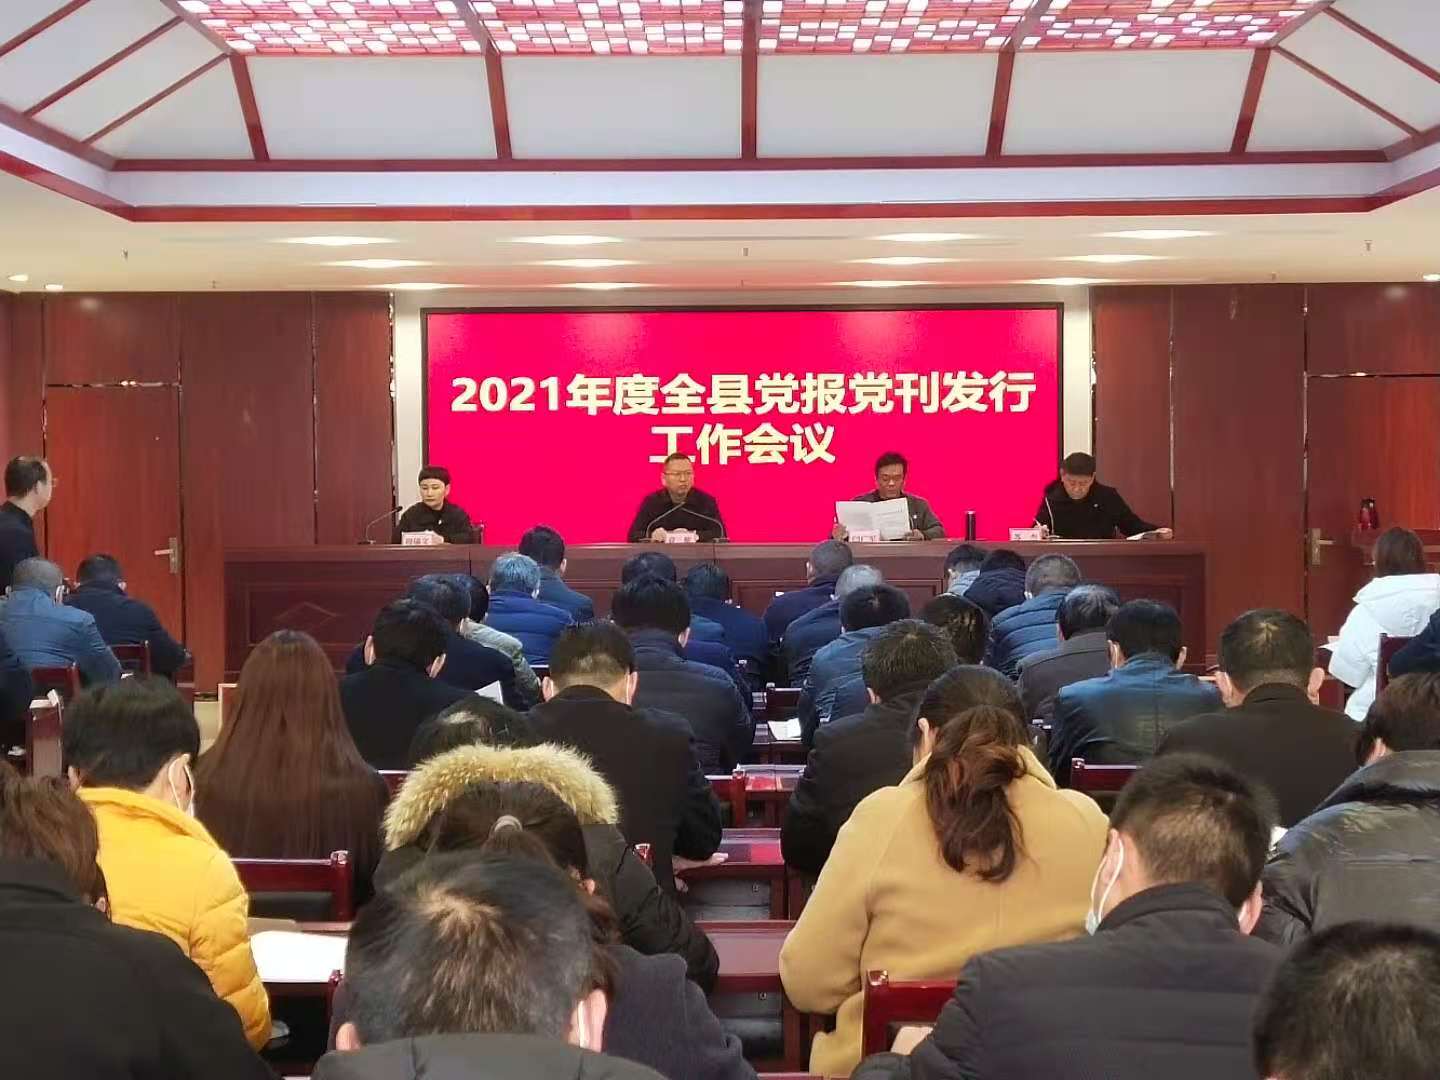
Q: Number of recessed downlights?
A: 15